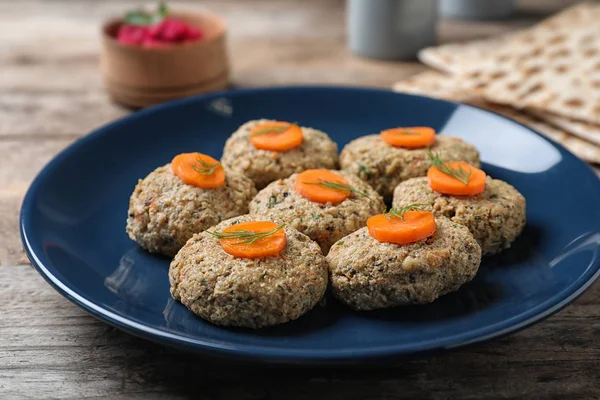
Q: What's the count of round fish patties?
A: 7